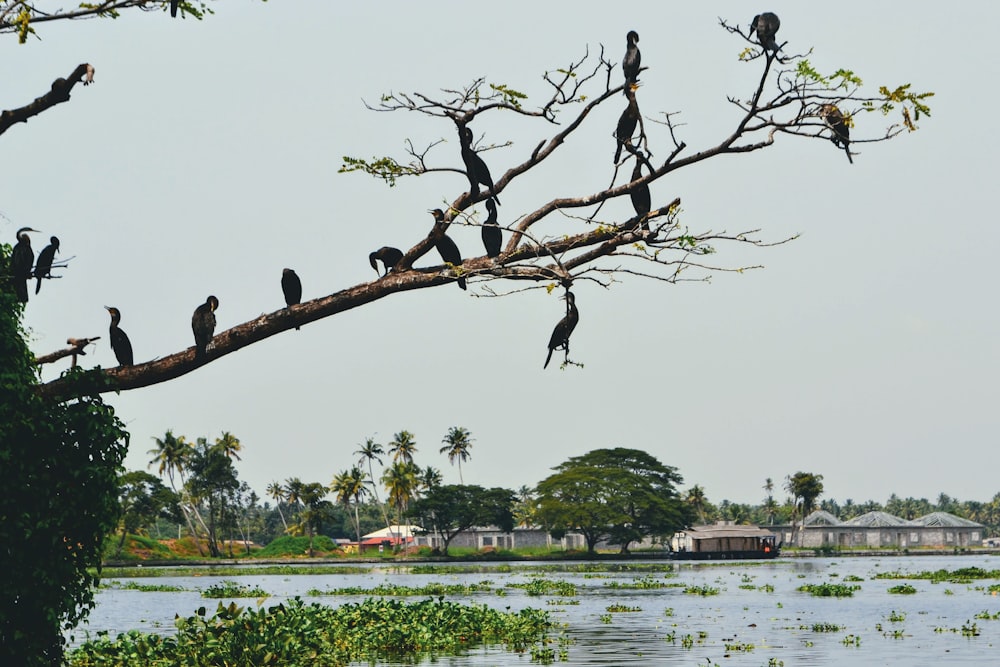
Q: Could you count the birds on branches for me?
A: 15